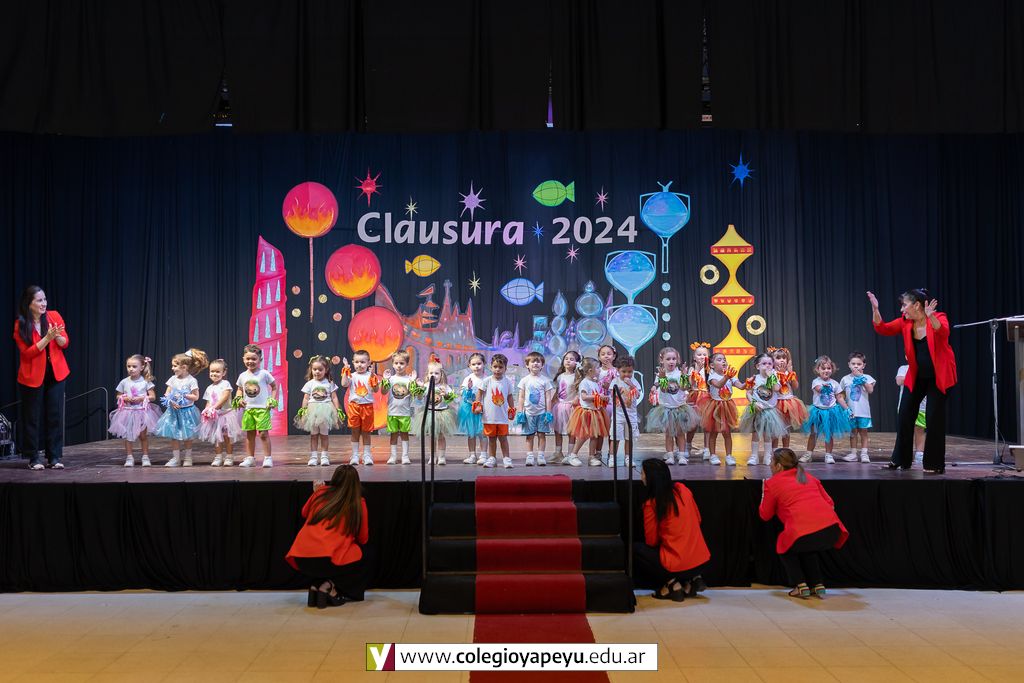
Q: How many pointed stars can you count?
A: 9